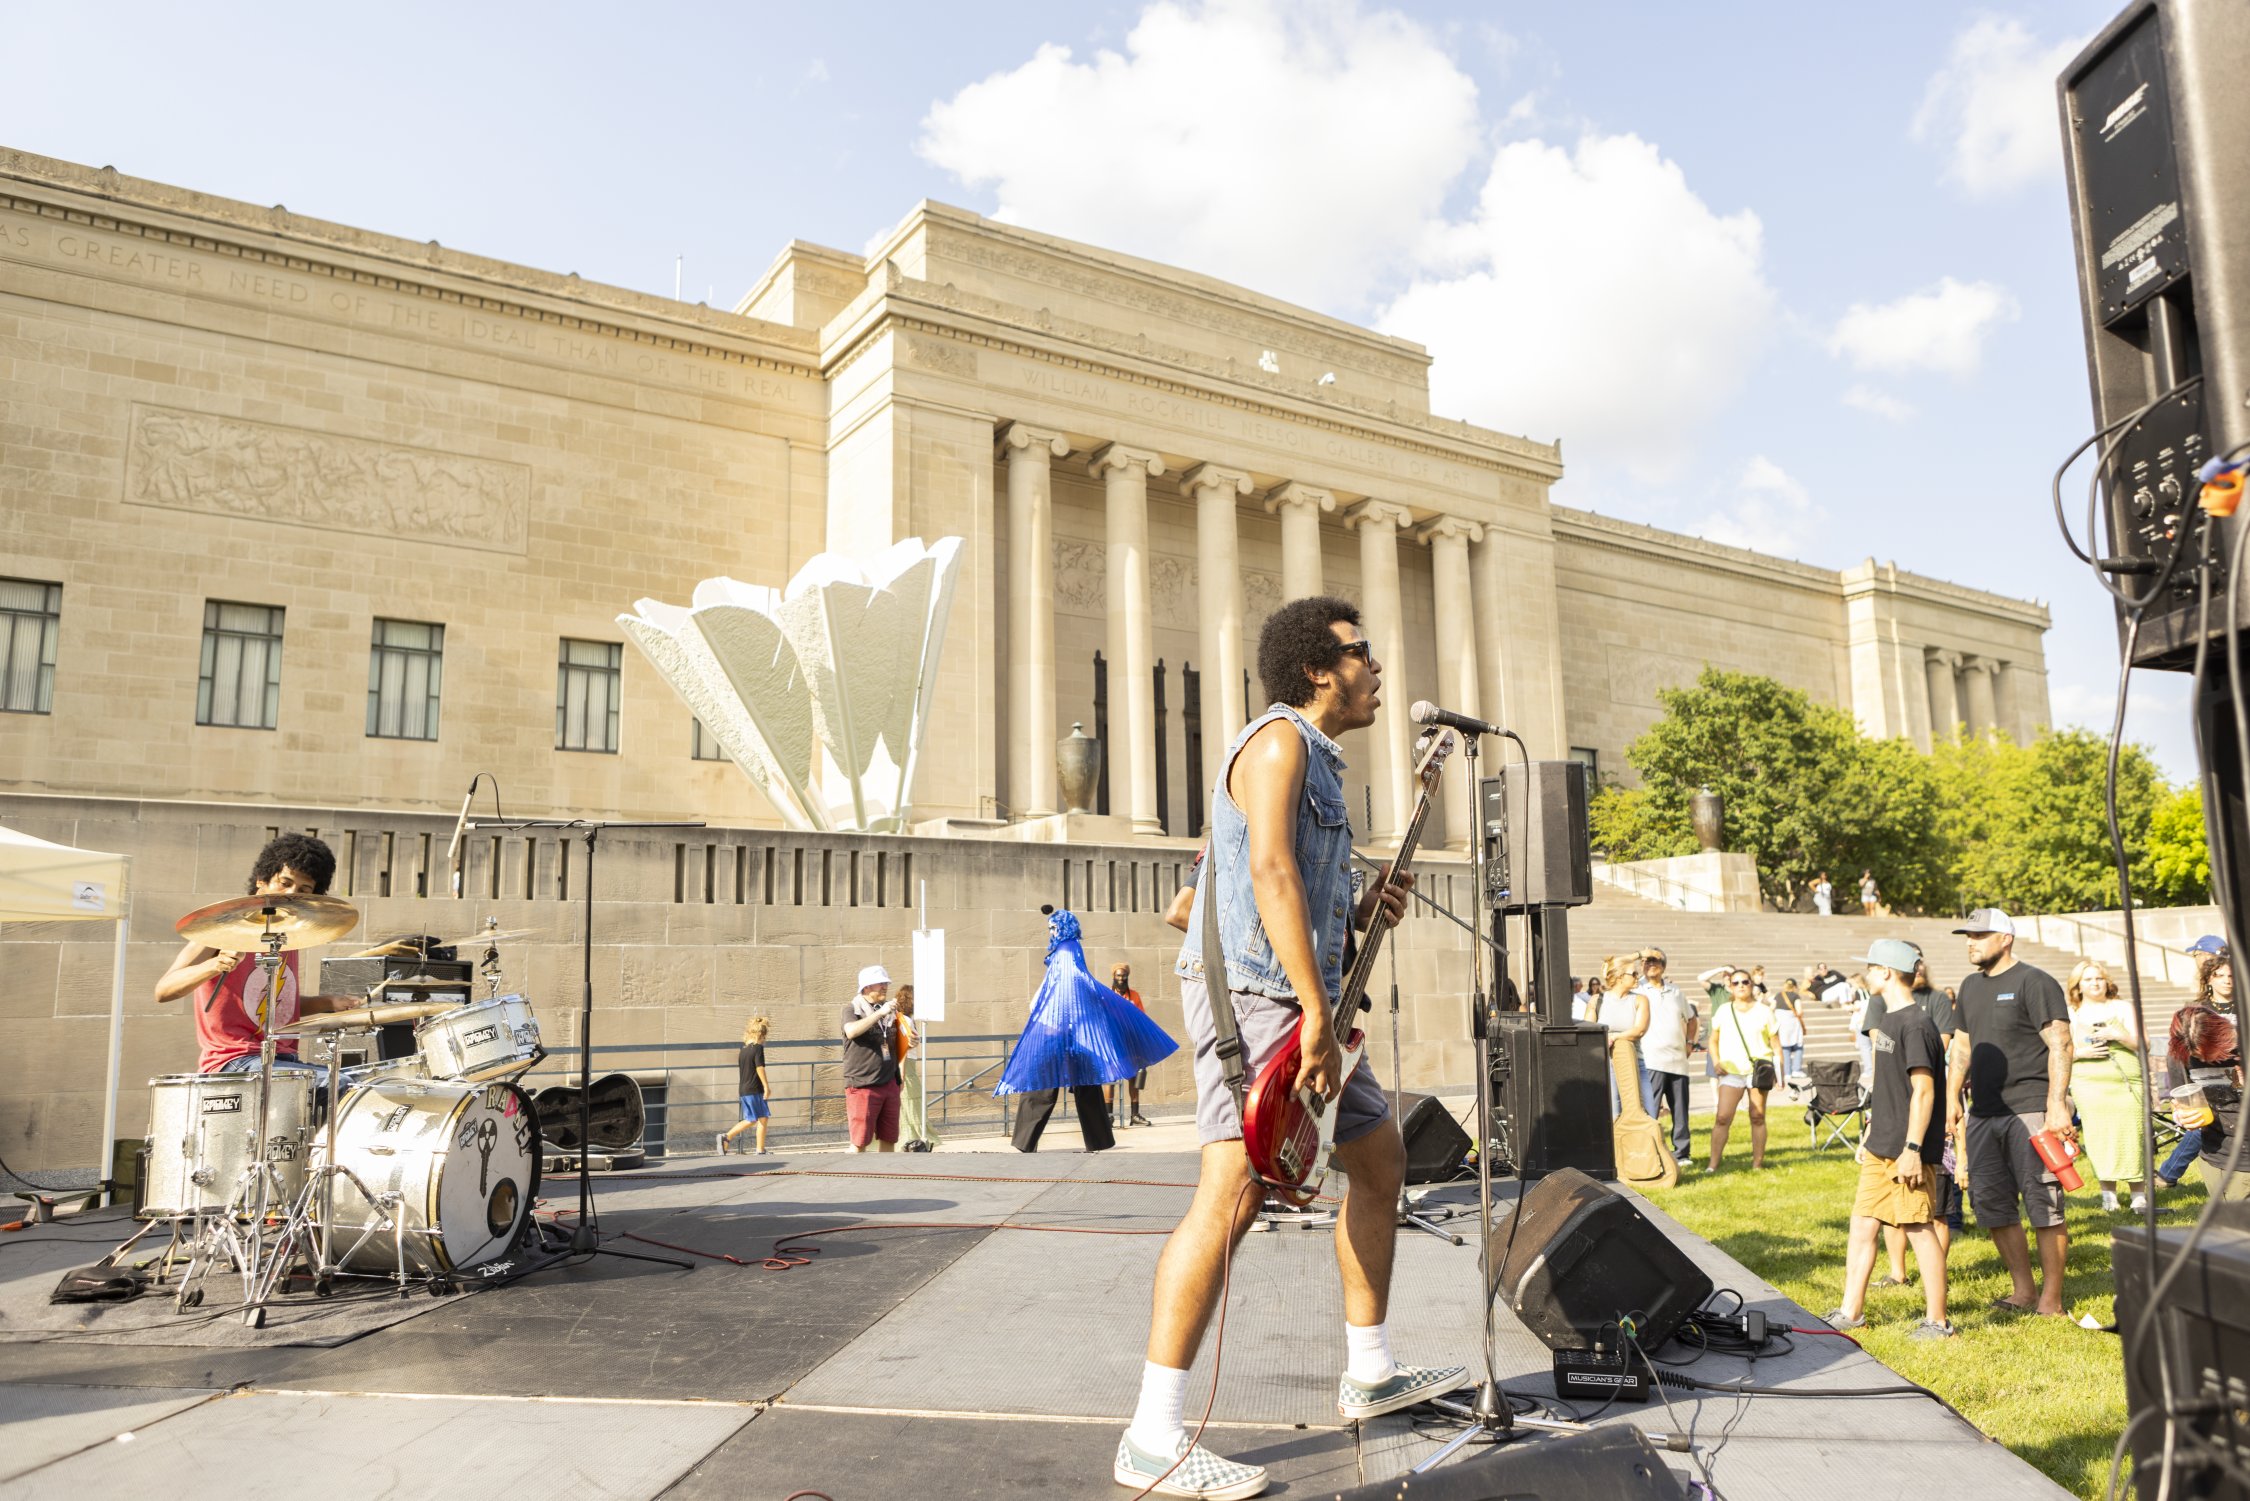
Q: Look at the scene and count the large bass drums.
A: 1